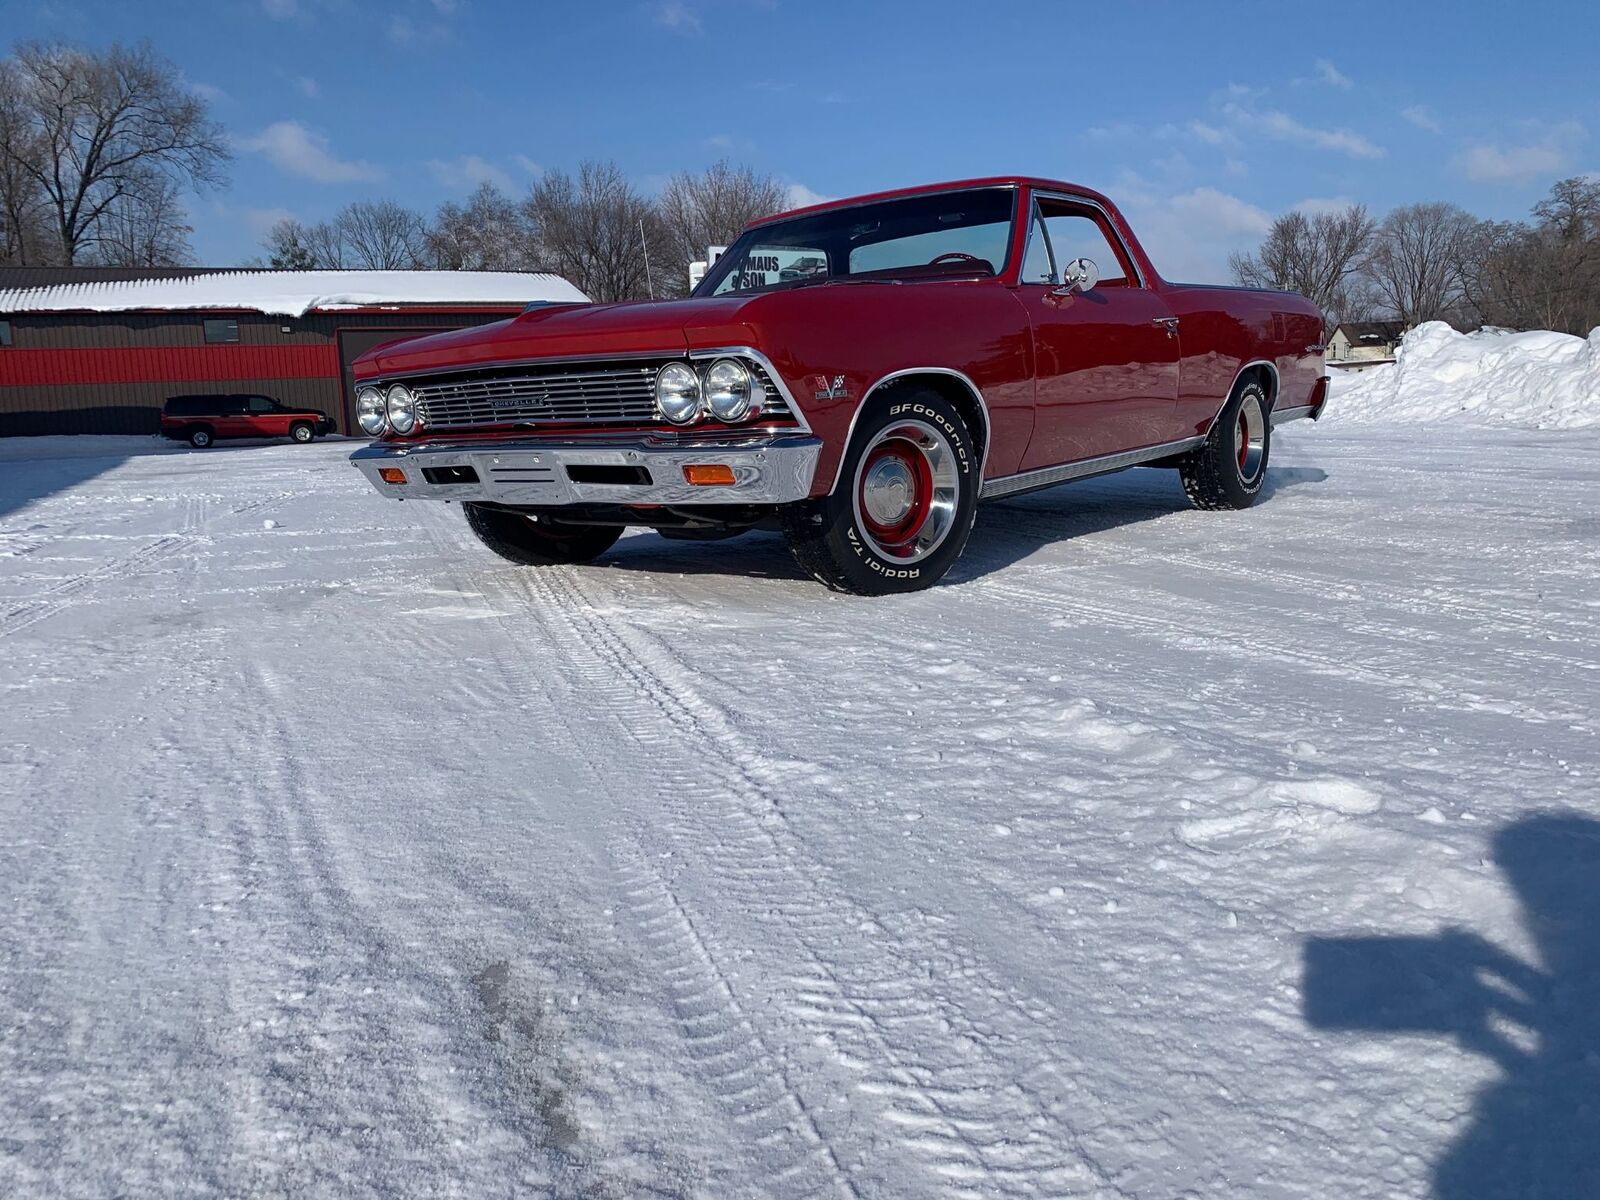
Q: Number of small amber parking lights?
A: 2